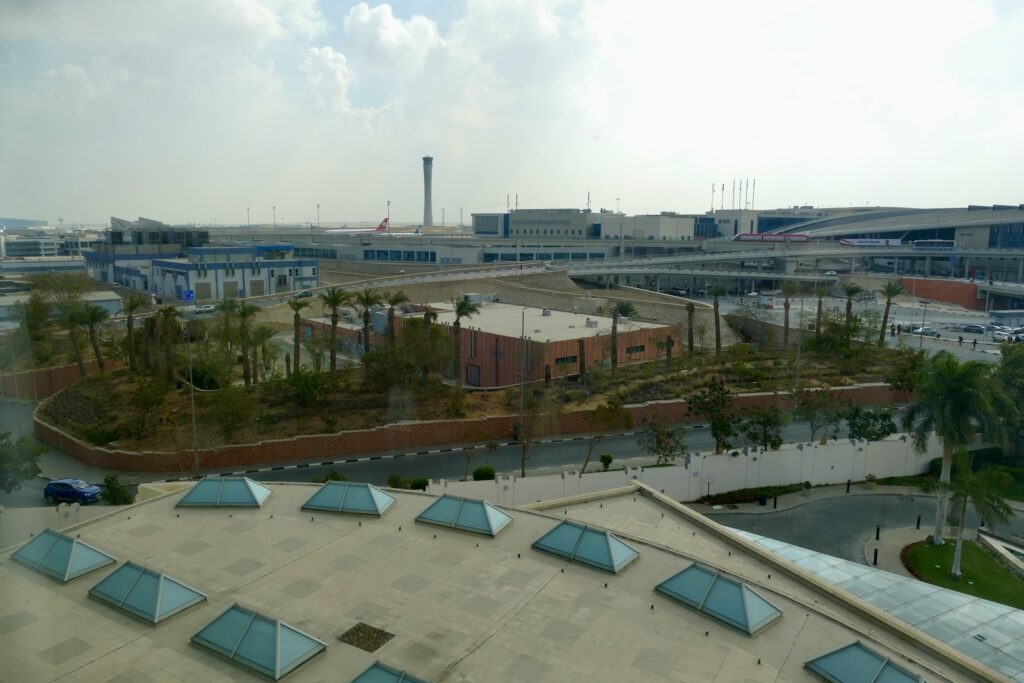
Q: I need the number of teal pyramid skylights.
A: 10